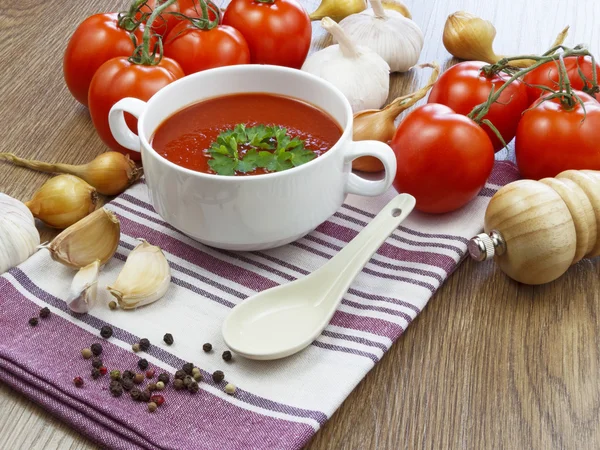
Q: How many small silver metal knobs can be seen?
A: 1